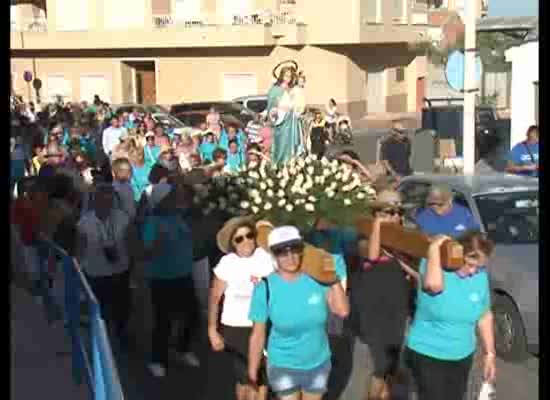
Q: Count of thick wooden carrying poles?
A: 2